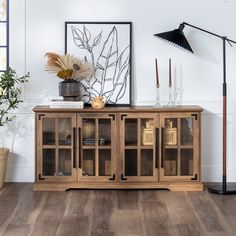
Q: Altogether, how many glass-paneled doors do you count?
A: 4